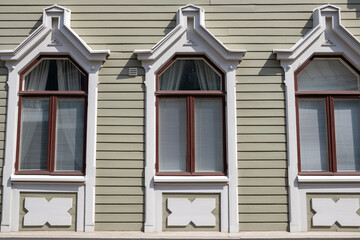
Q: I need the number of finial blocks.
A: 3